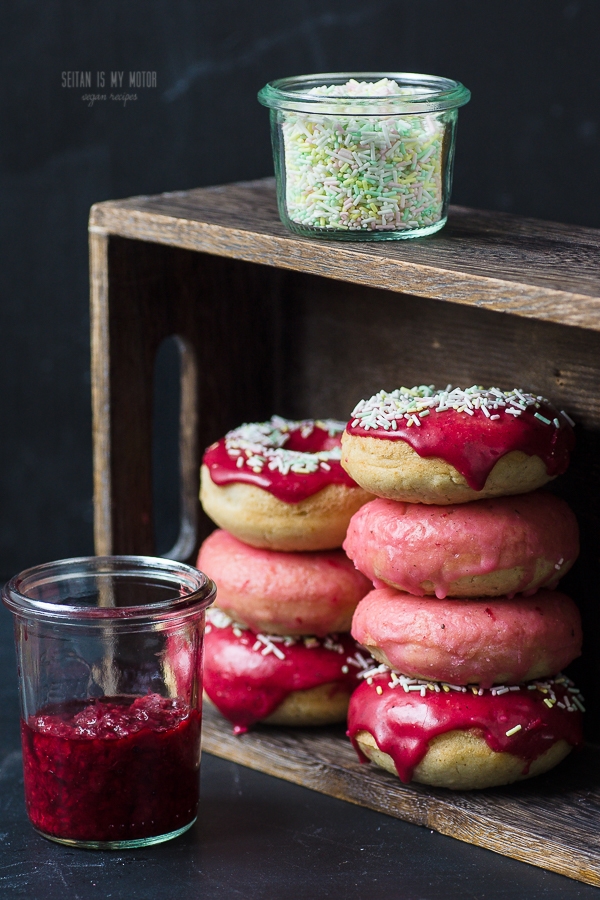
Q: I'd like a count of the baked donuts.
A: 7